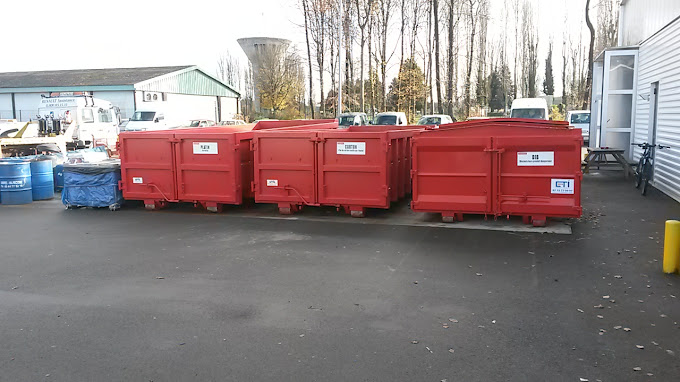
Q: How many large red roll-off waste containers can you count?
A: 3